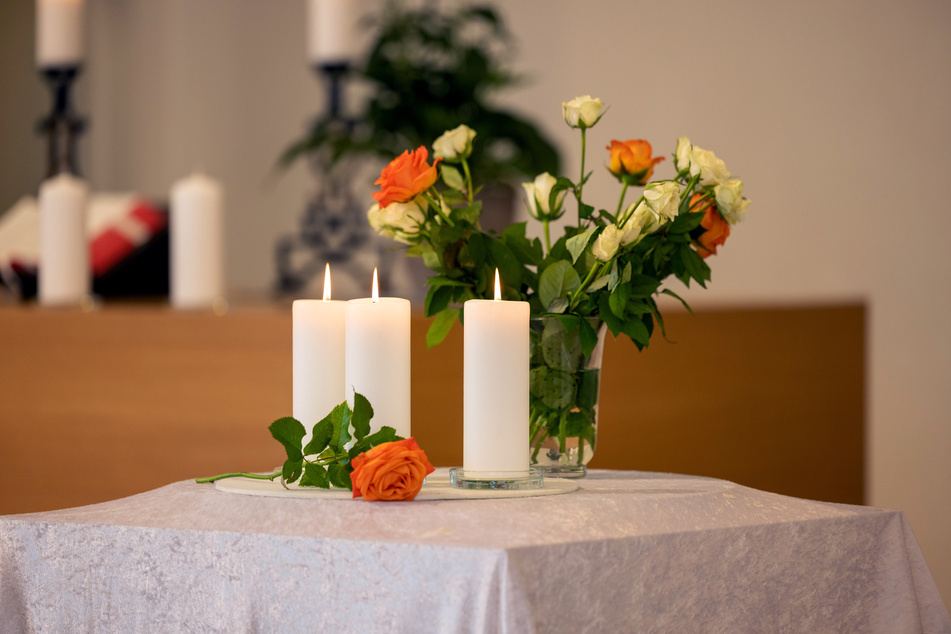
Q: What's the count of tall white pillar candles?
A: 7